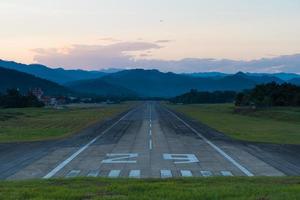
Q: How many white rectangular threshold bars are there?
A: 8